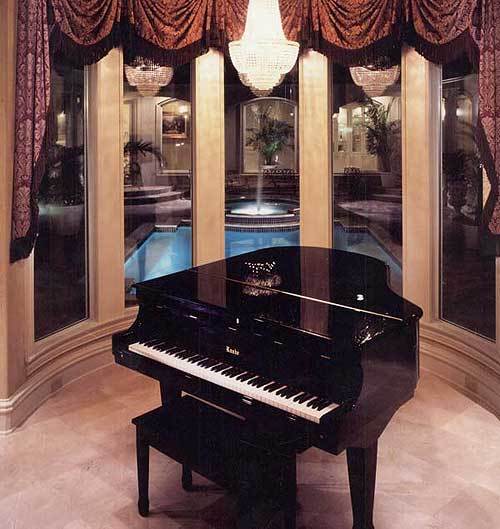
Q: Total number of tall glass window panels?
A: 5